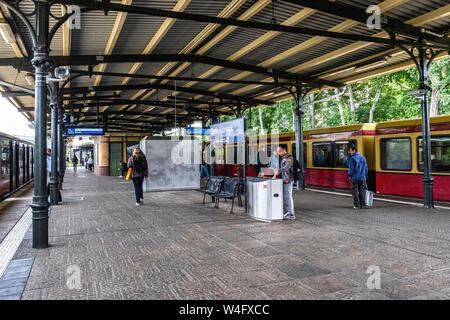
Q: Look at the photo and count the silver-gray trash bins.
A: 1